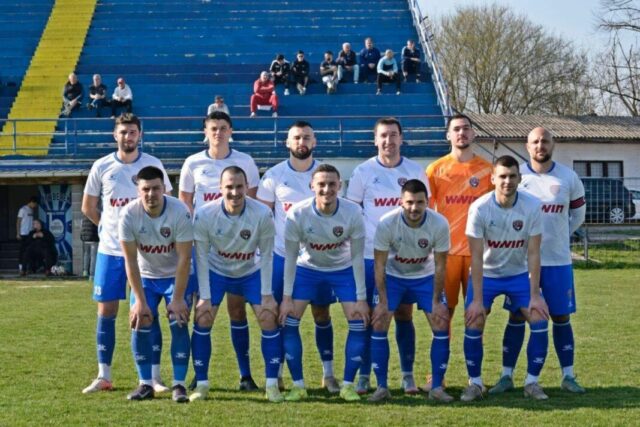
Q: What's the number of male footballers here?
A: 11